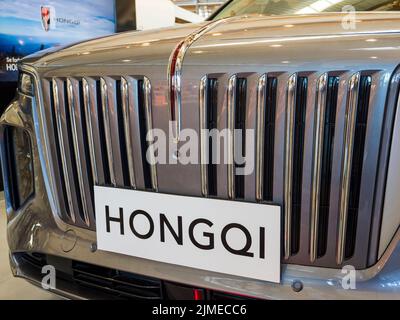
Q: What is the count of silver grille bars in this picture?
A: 12